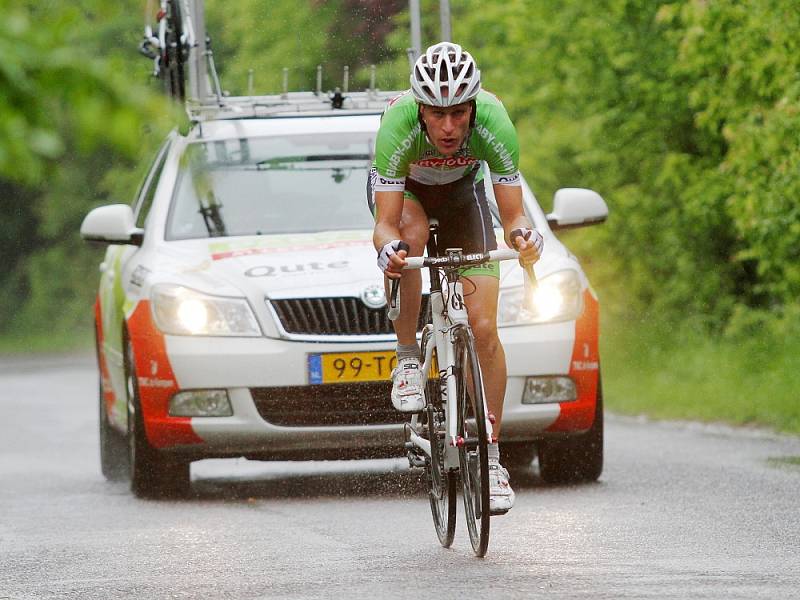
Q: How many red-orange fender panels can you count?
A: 2